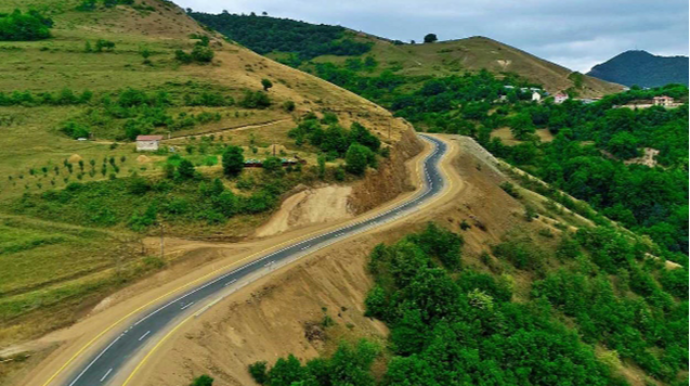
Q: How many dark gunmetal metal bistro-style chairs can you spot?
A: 0